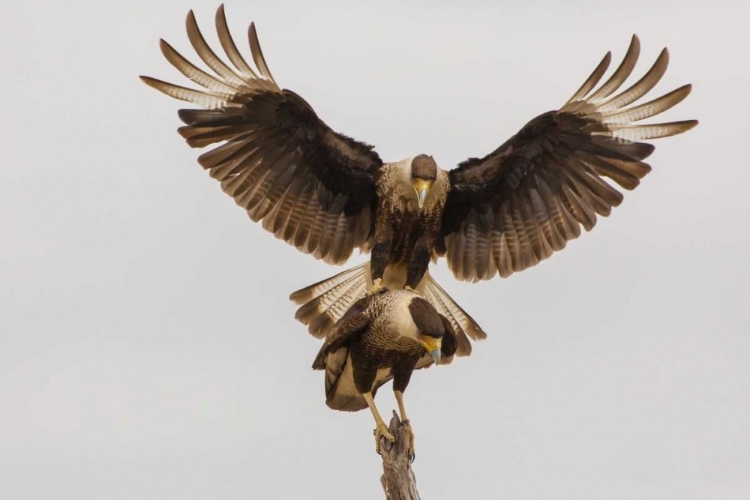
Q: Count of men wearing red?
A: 0